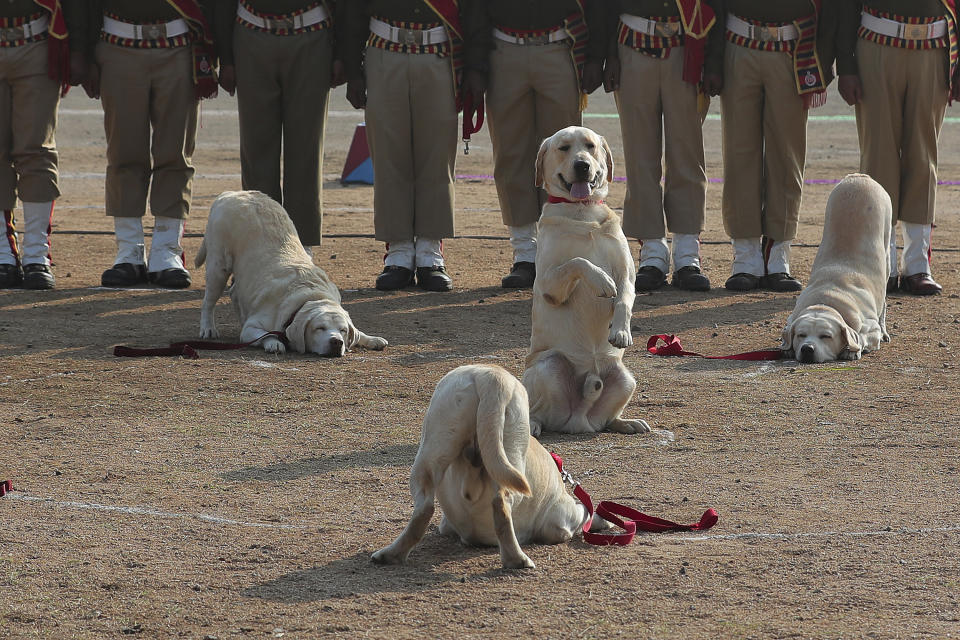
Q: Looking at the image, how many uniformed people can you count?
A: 8